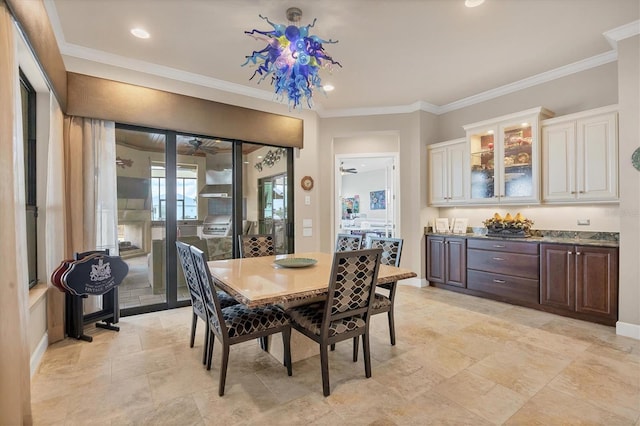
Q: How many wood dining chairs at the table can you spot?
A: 6